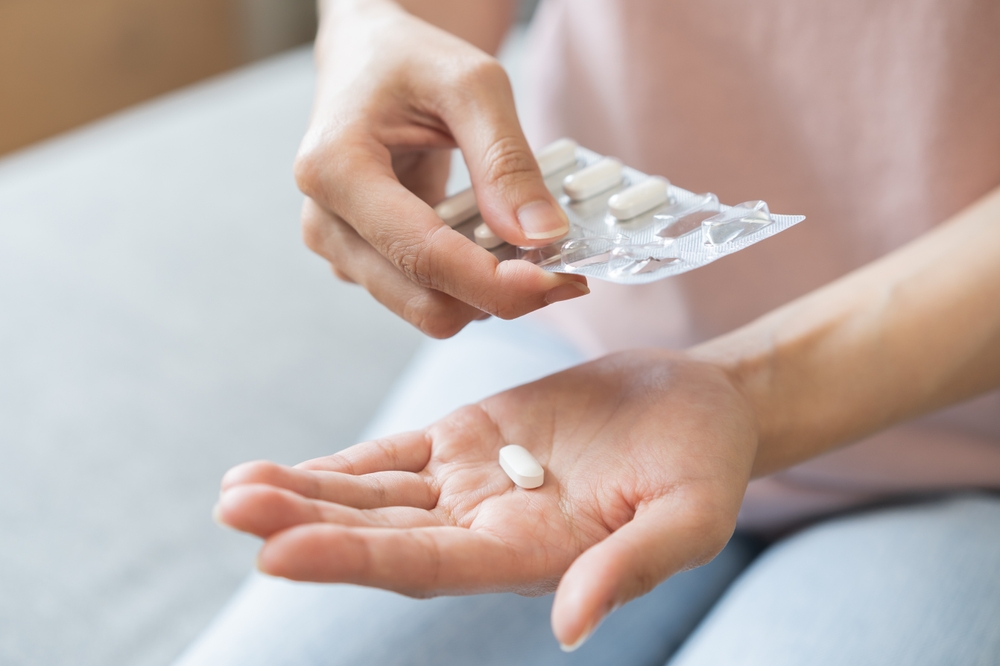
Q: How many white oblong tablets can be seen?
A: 6